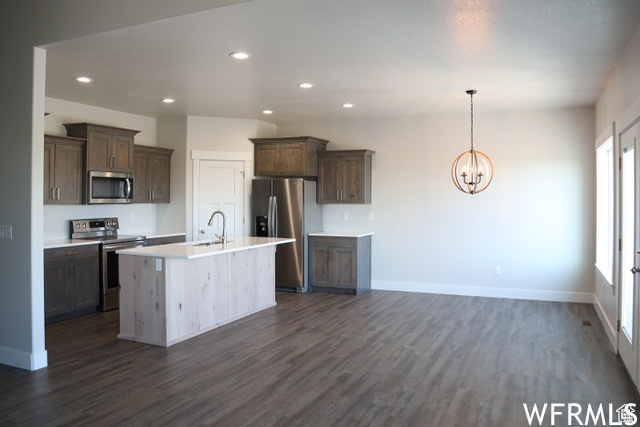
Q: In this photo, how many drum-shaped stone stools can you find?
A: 0